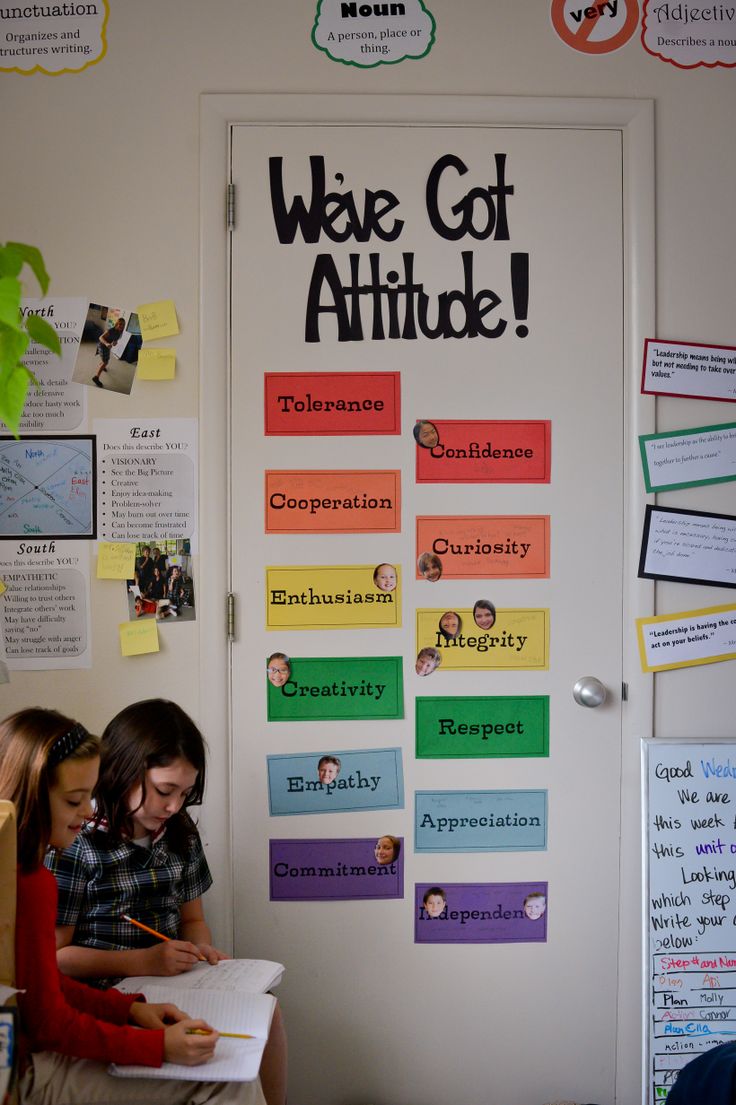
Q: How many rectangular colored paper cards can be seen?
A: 12